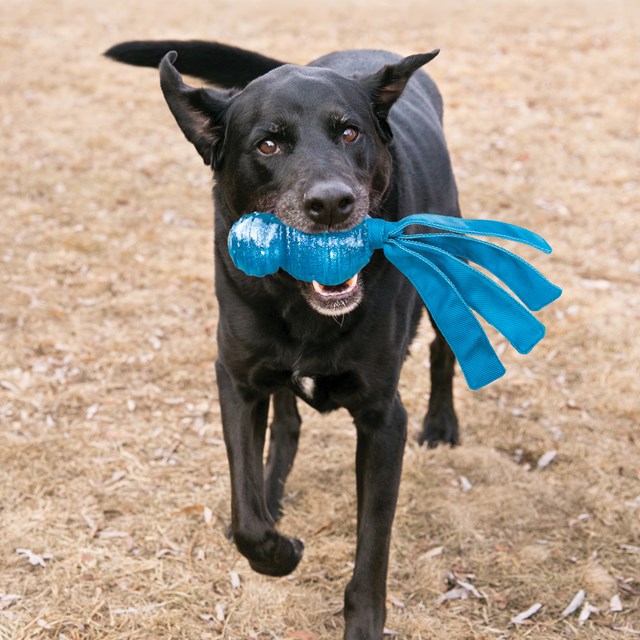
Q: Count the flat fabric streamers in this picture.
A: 4